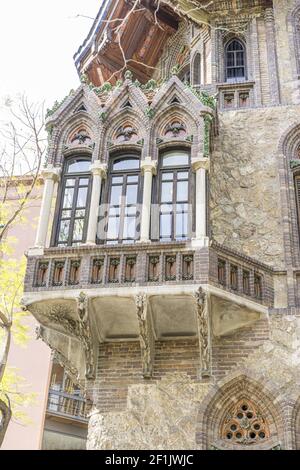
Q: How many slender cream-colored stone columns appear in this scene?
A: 4